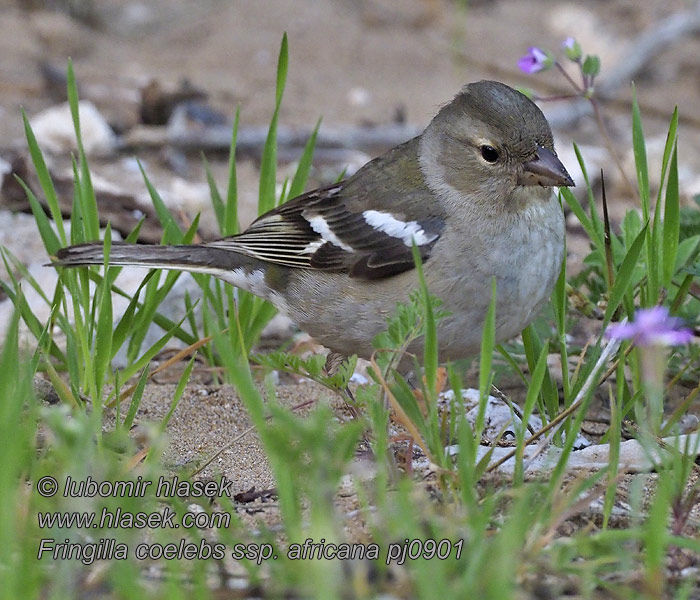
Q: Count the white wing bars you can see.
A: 2